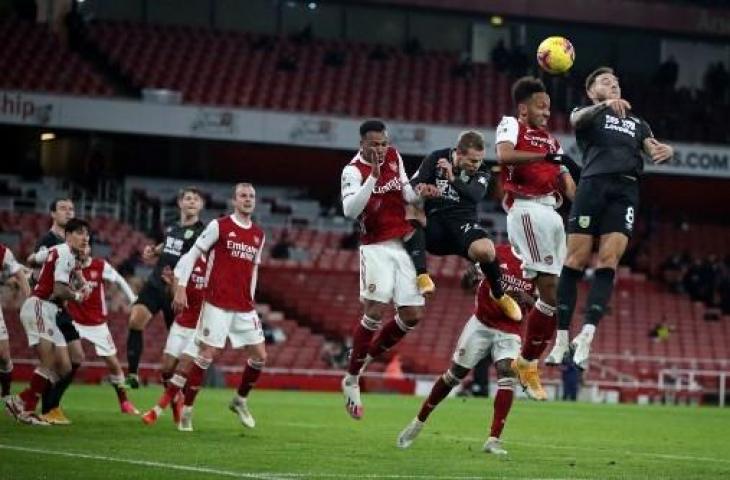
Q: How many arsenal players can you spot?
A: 8